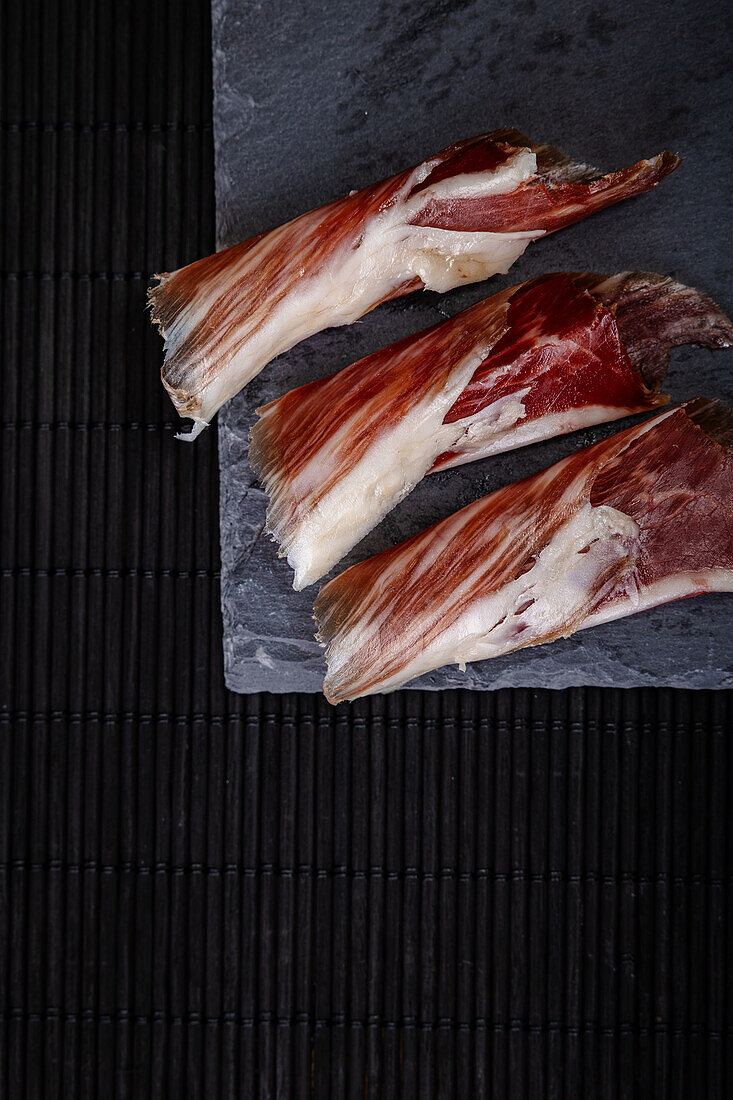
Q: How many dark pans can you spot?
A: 0